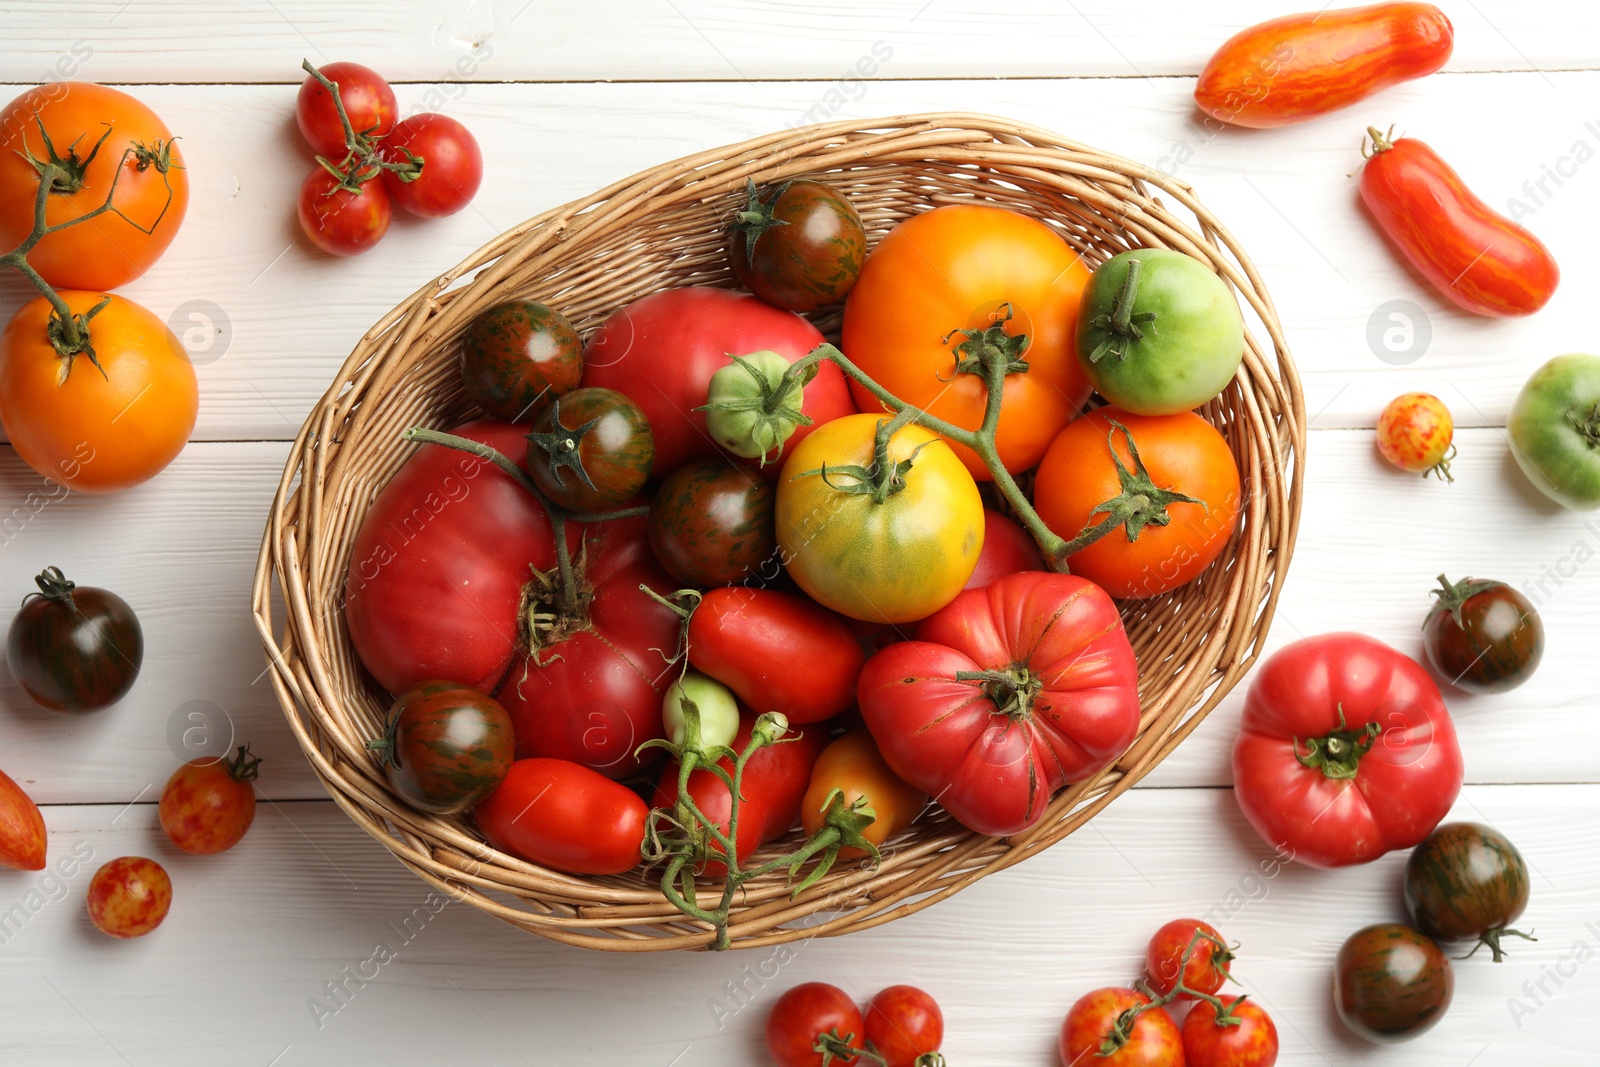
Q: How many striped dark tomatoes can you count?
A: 9